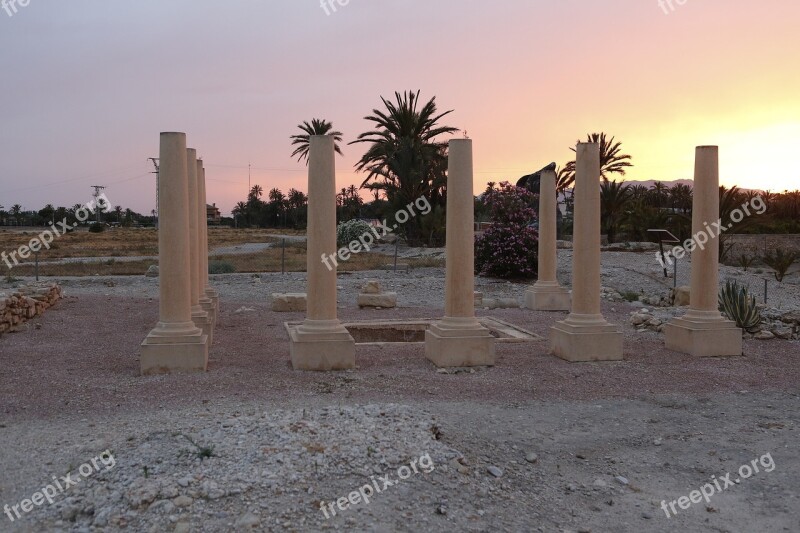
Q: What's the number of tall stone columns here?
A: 9